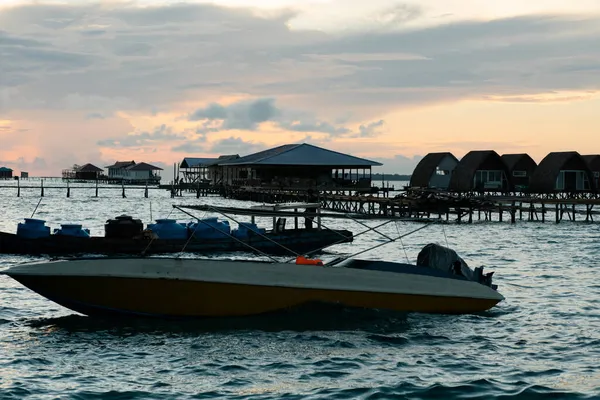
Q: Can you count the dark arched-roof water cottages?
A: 5